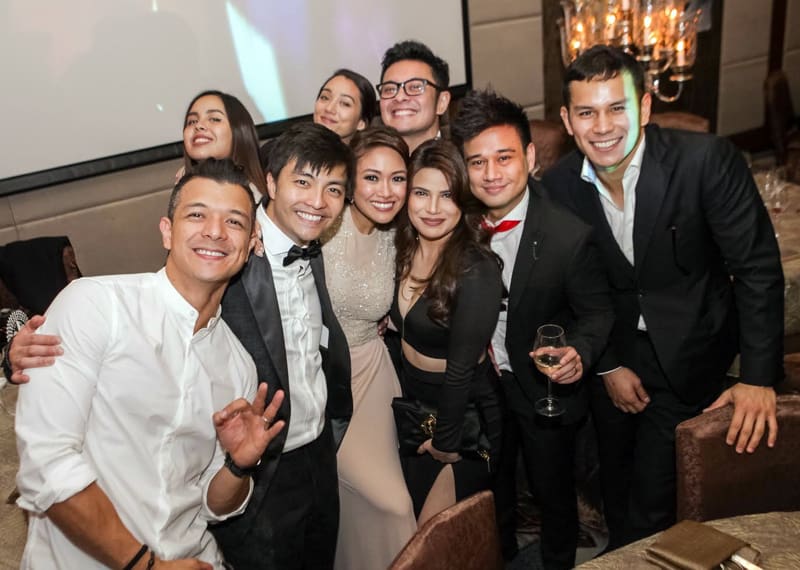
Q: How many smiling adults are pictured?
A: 9